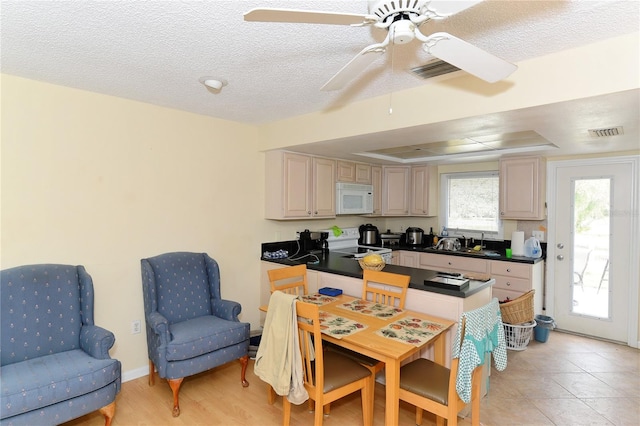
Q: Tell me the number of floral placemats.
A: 4